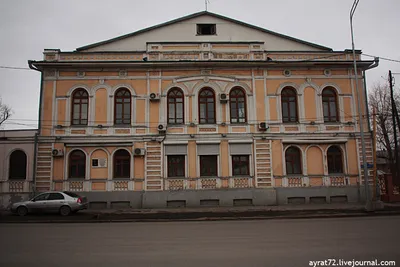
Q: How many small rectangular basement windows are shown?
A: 8